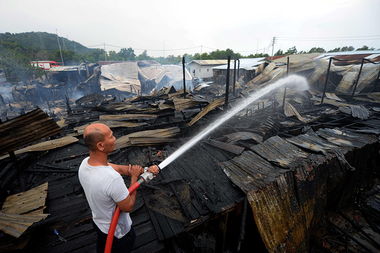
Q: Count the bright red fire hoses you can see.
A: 1